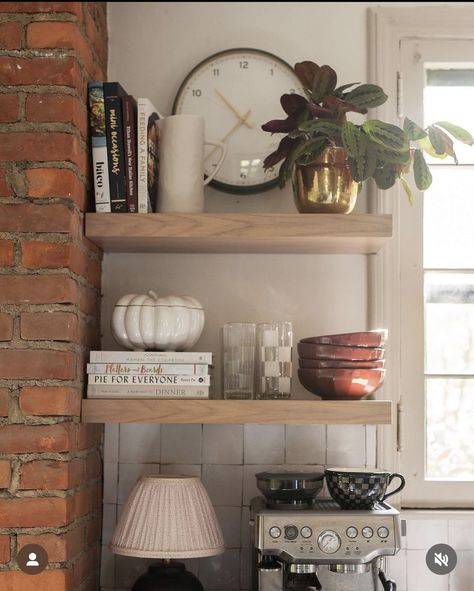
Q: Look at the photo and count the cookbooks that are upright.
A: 4